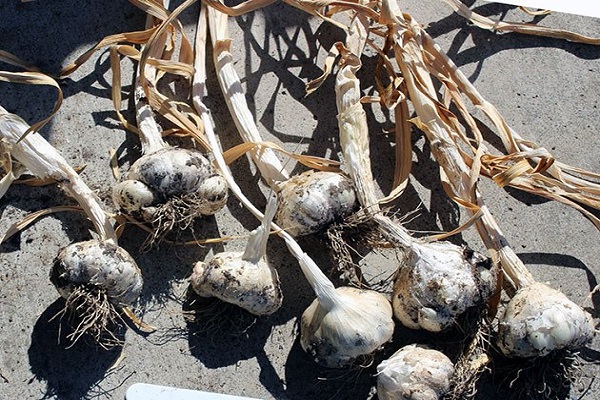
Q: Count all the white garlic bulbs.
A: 8